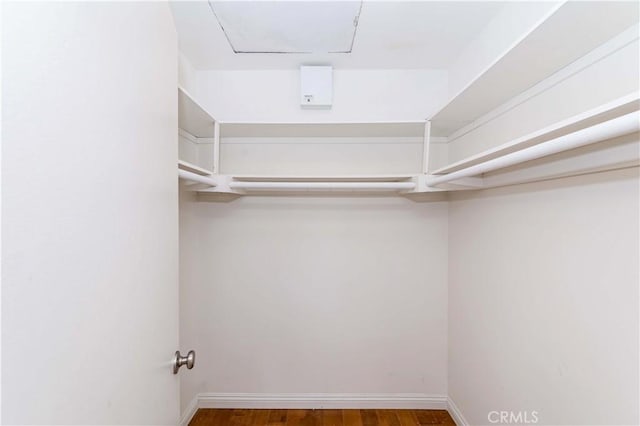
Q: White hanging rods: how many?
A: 3